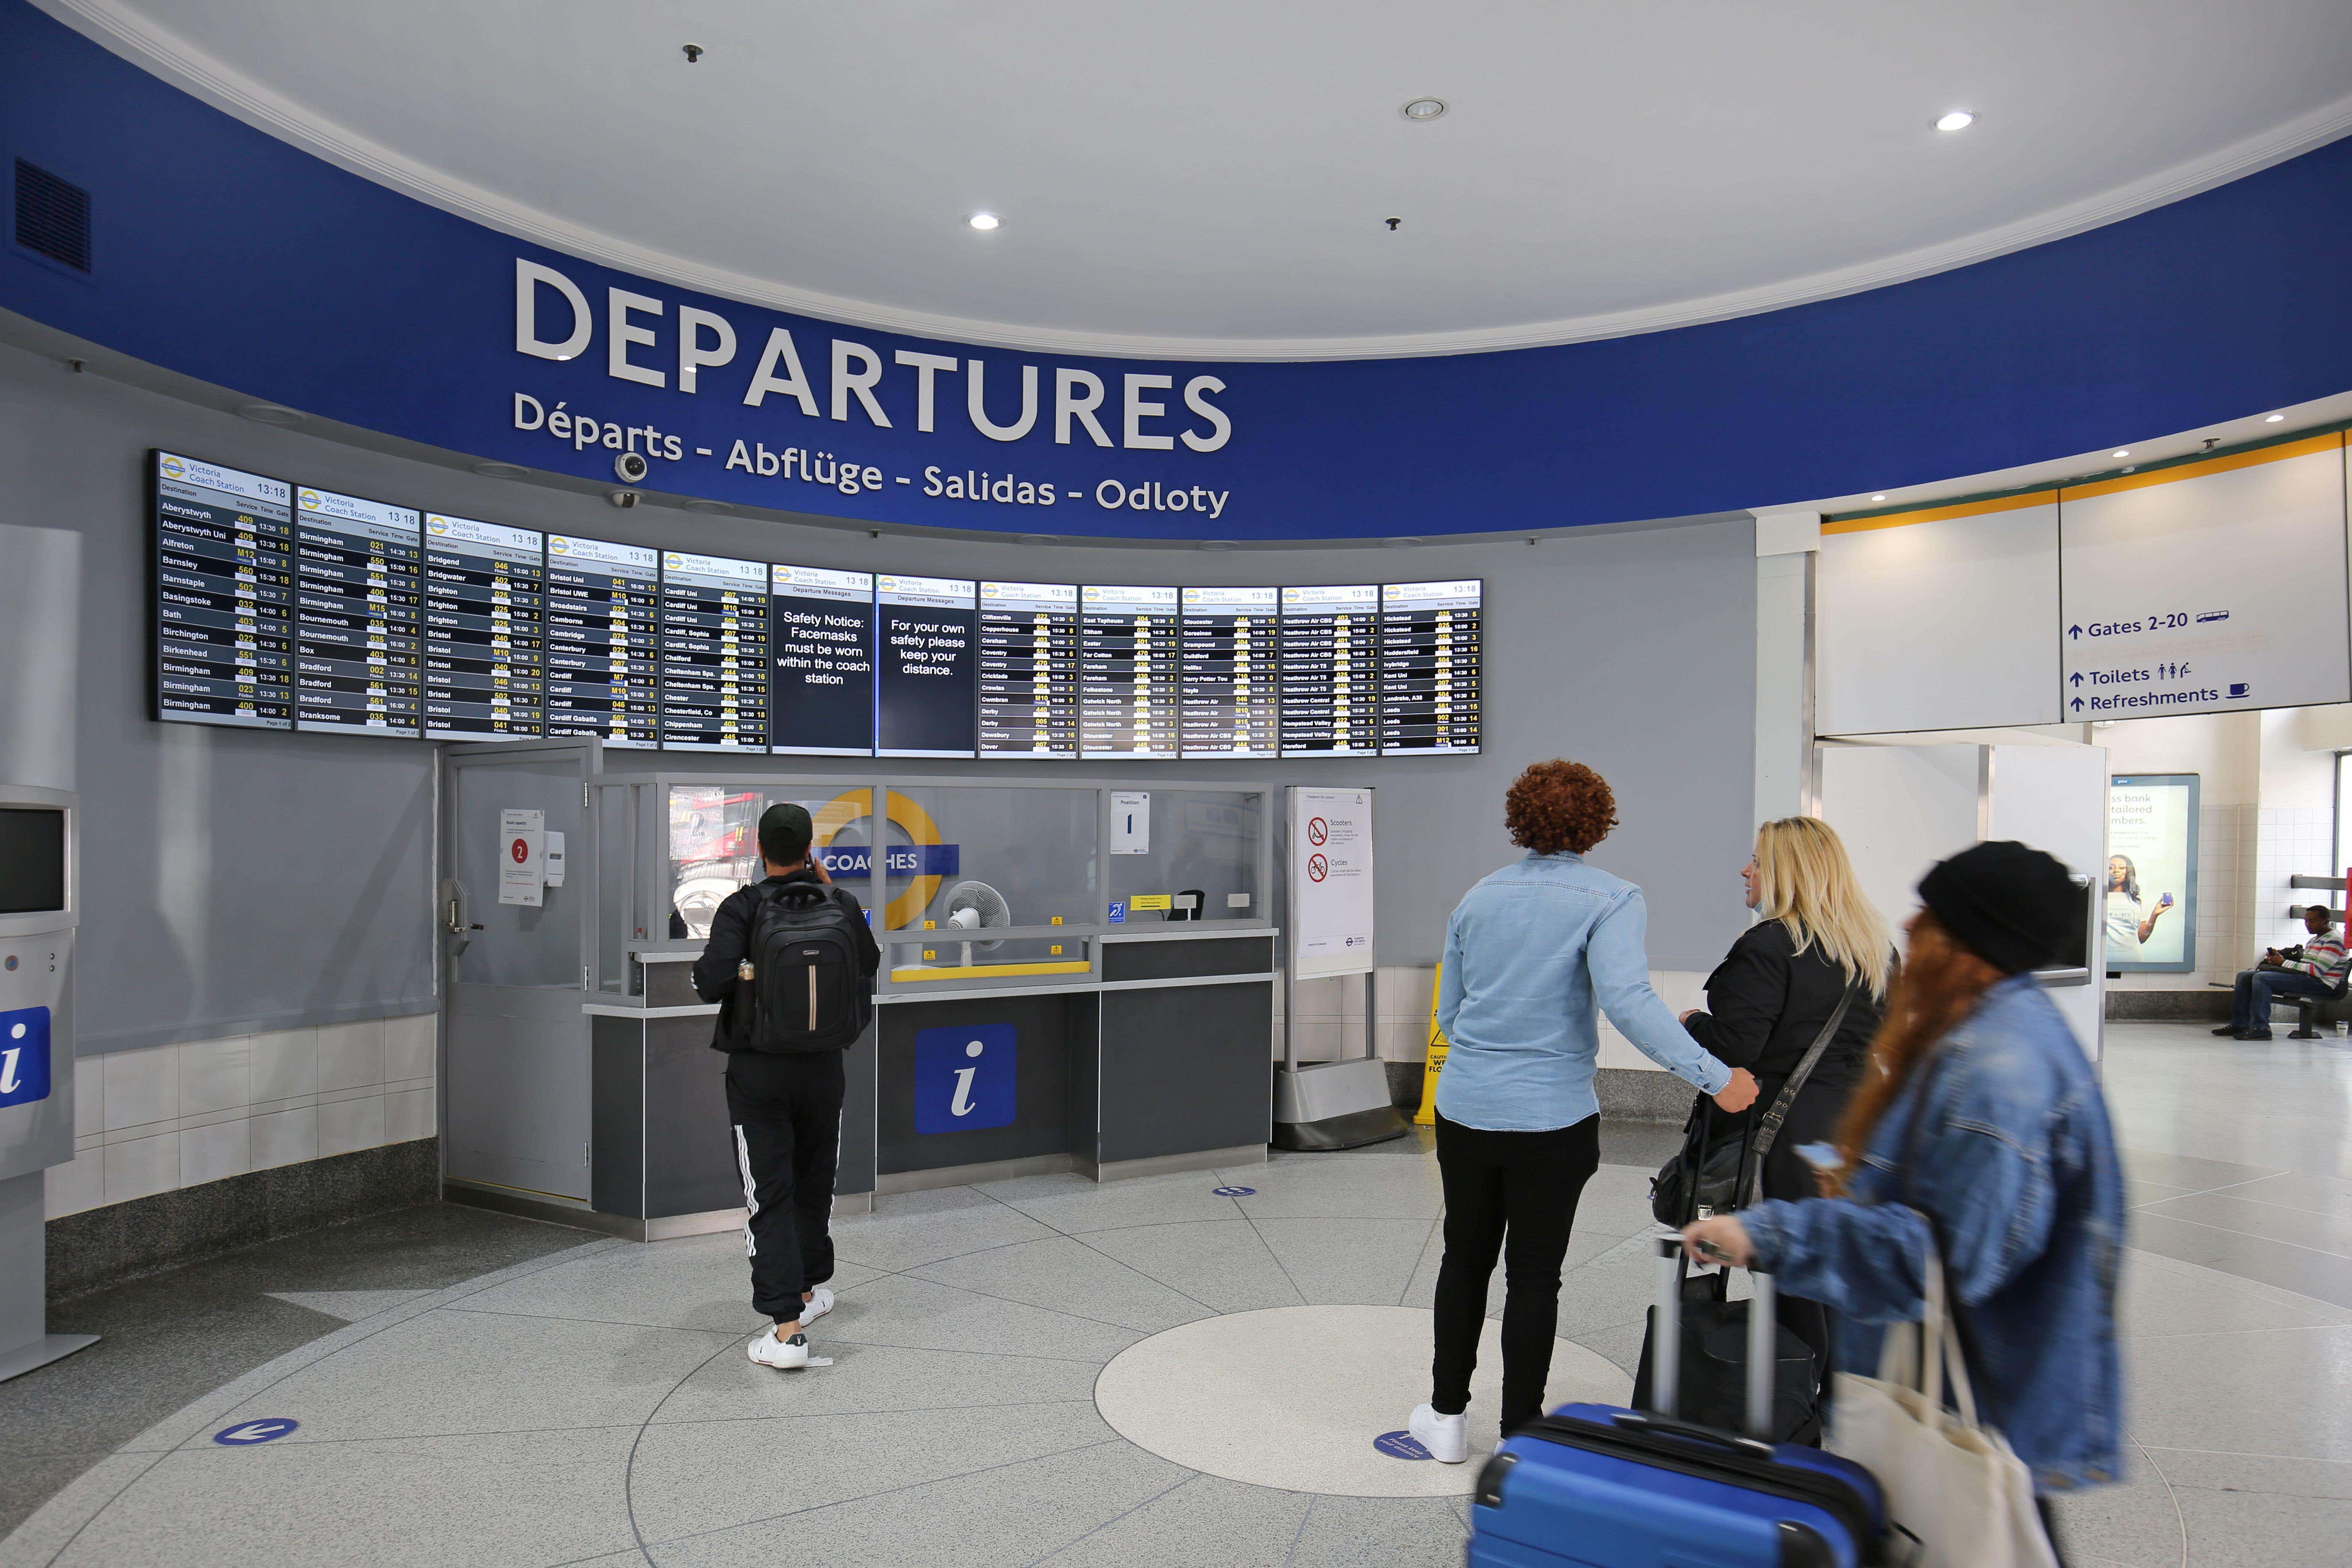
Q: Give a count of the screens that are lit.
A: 12